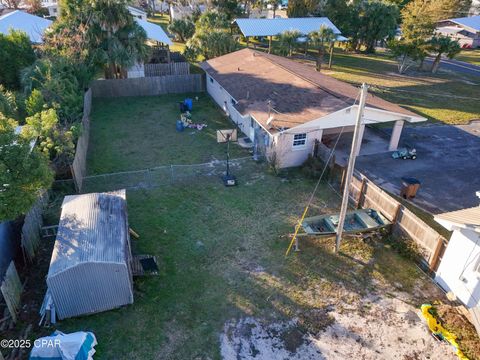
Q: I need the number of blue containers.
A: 2